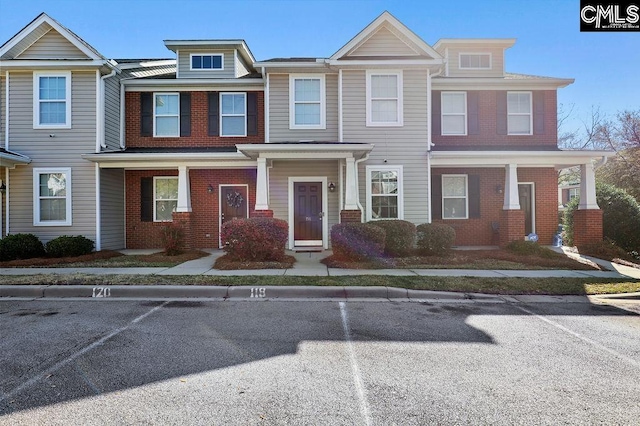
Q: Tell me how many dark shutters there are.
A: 11